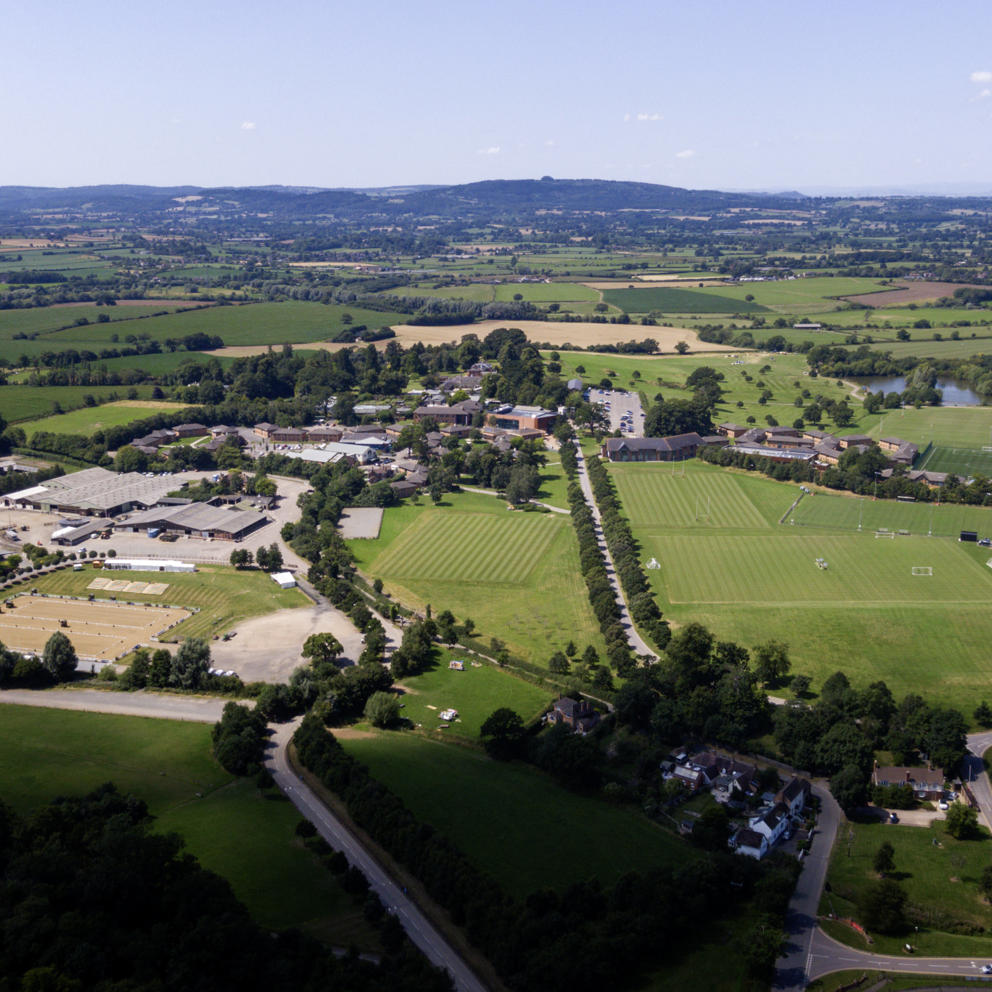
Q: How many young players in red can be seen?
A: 0